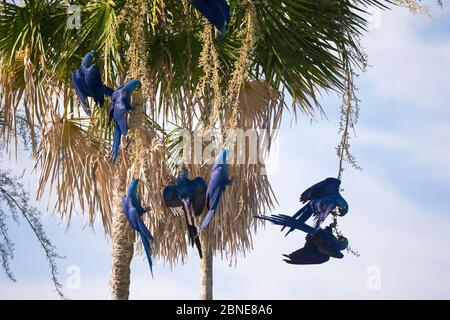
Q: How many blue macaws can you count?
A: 8